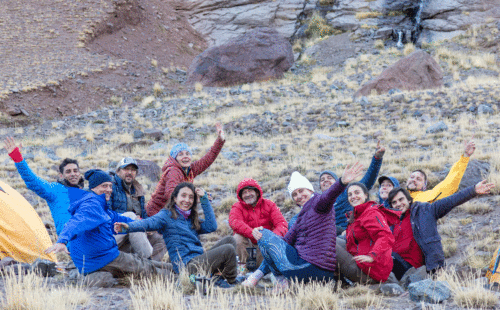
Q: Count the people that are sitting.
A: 12